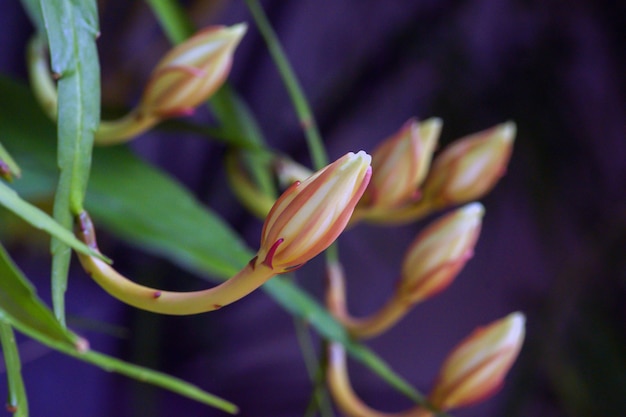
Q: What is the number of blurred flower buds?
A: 5